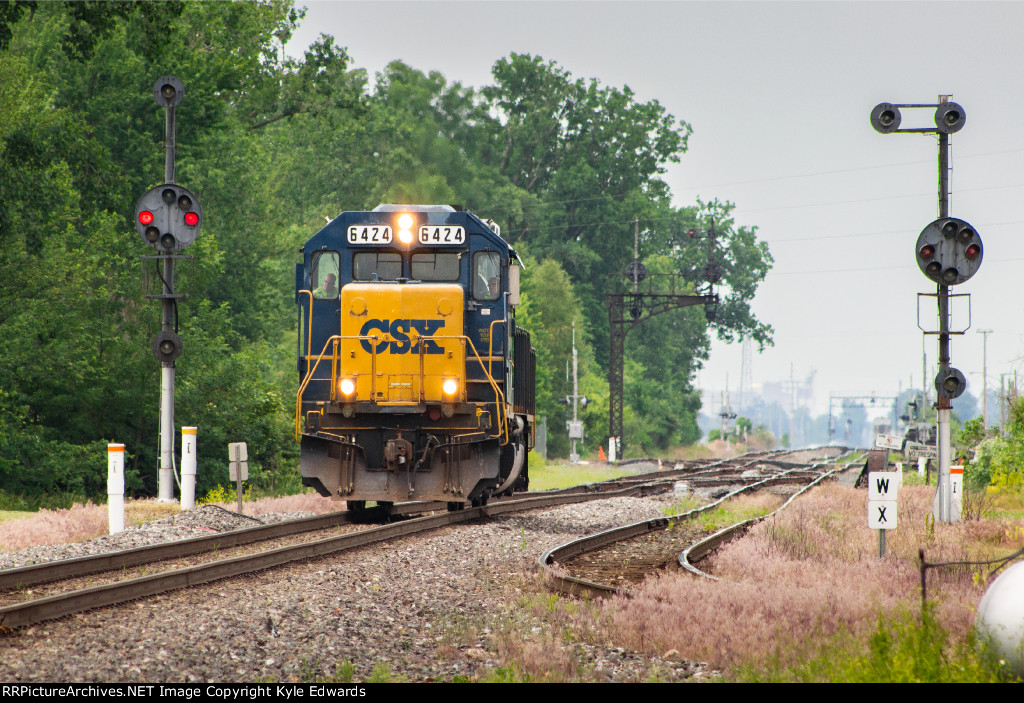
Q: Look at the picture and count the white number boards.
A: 2